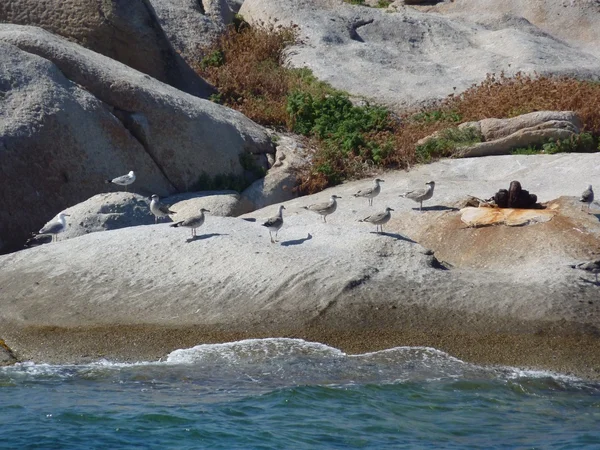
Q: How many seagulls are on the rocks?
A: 11